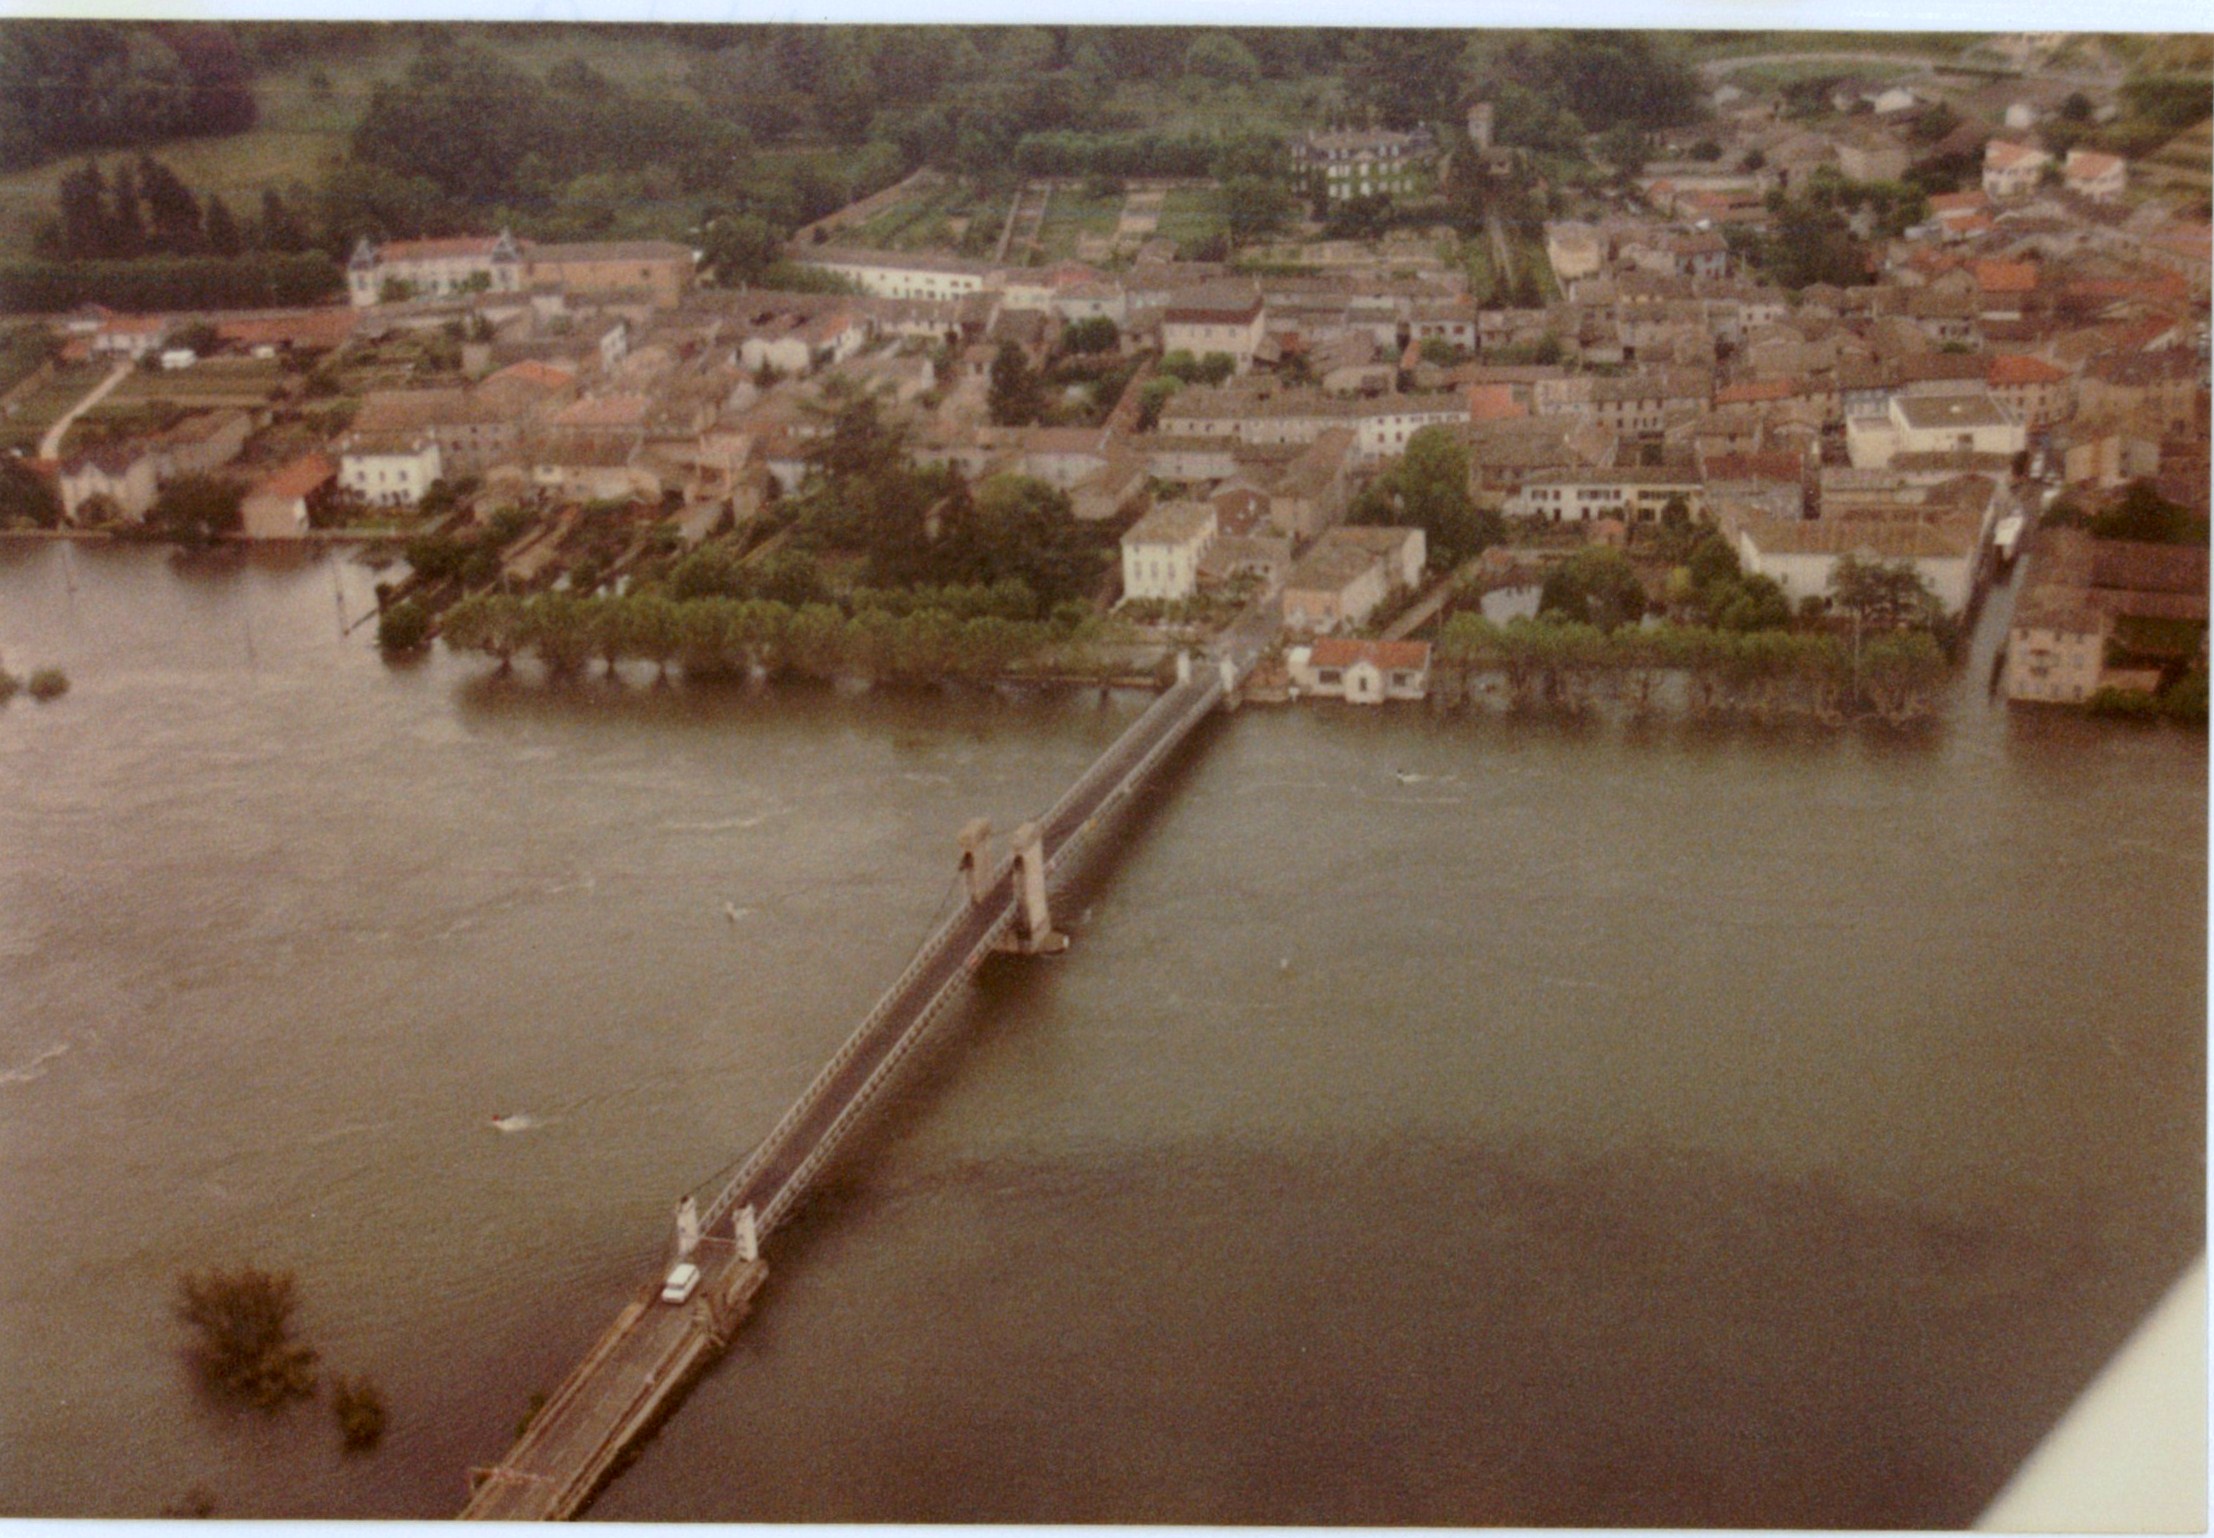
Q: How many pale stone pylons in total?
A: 6